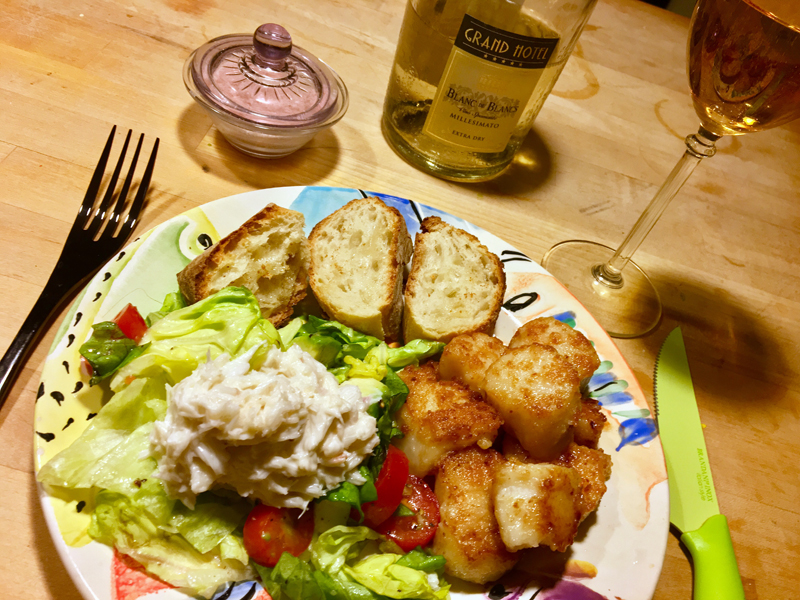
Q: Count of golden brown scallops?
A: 8